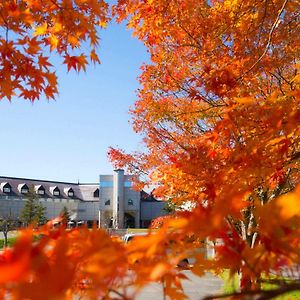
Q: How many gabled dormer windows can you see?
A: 6